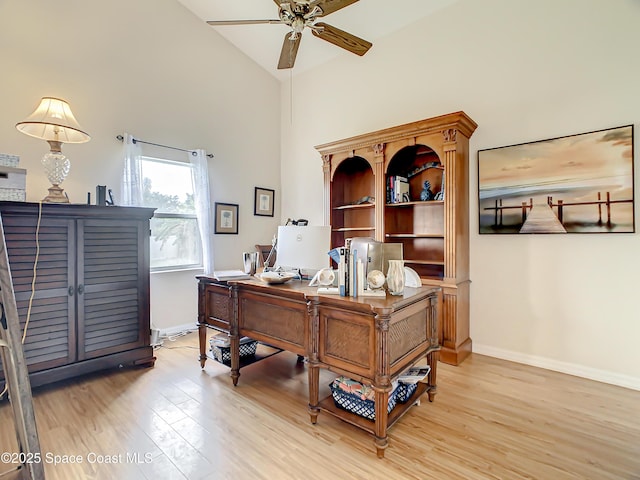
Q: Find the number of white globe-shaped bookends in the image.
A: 2